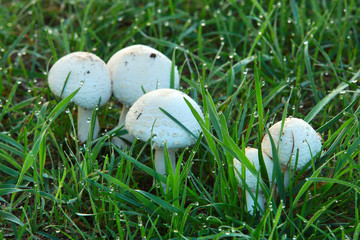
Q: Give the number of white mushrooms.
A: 5